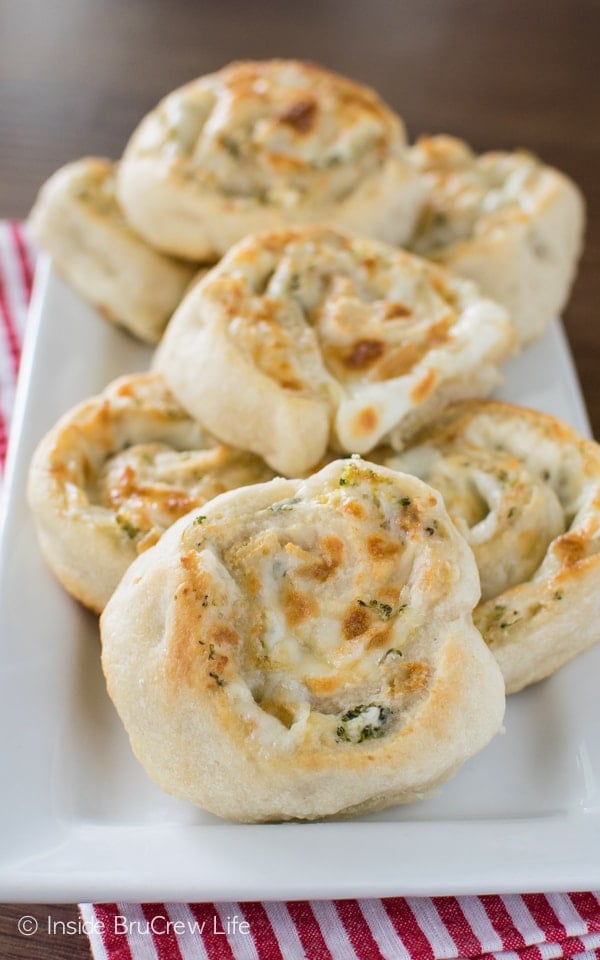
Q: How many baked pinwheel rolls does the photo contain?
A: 7